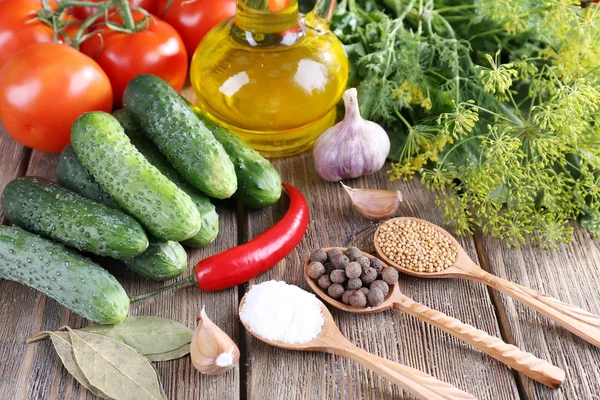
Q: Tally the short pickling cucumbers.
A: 7